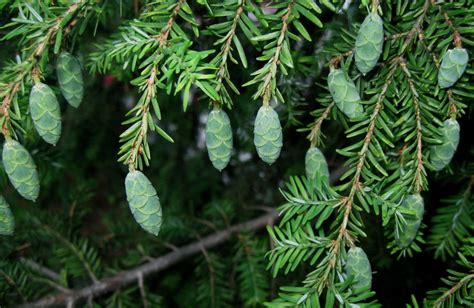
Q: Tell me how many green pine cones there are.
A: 14